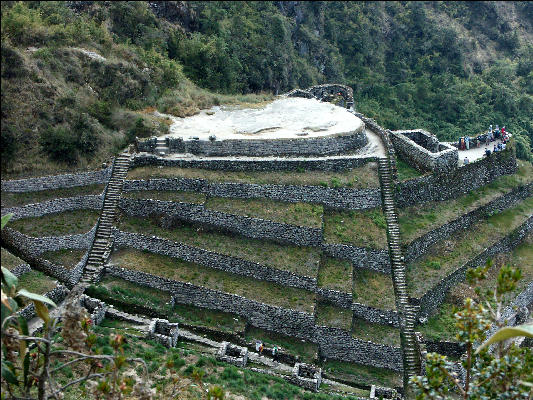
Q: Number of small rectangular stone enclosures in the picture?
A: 5